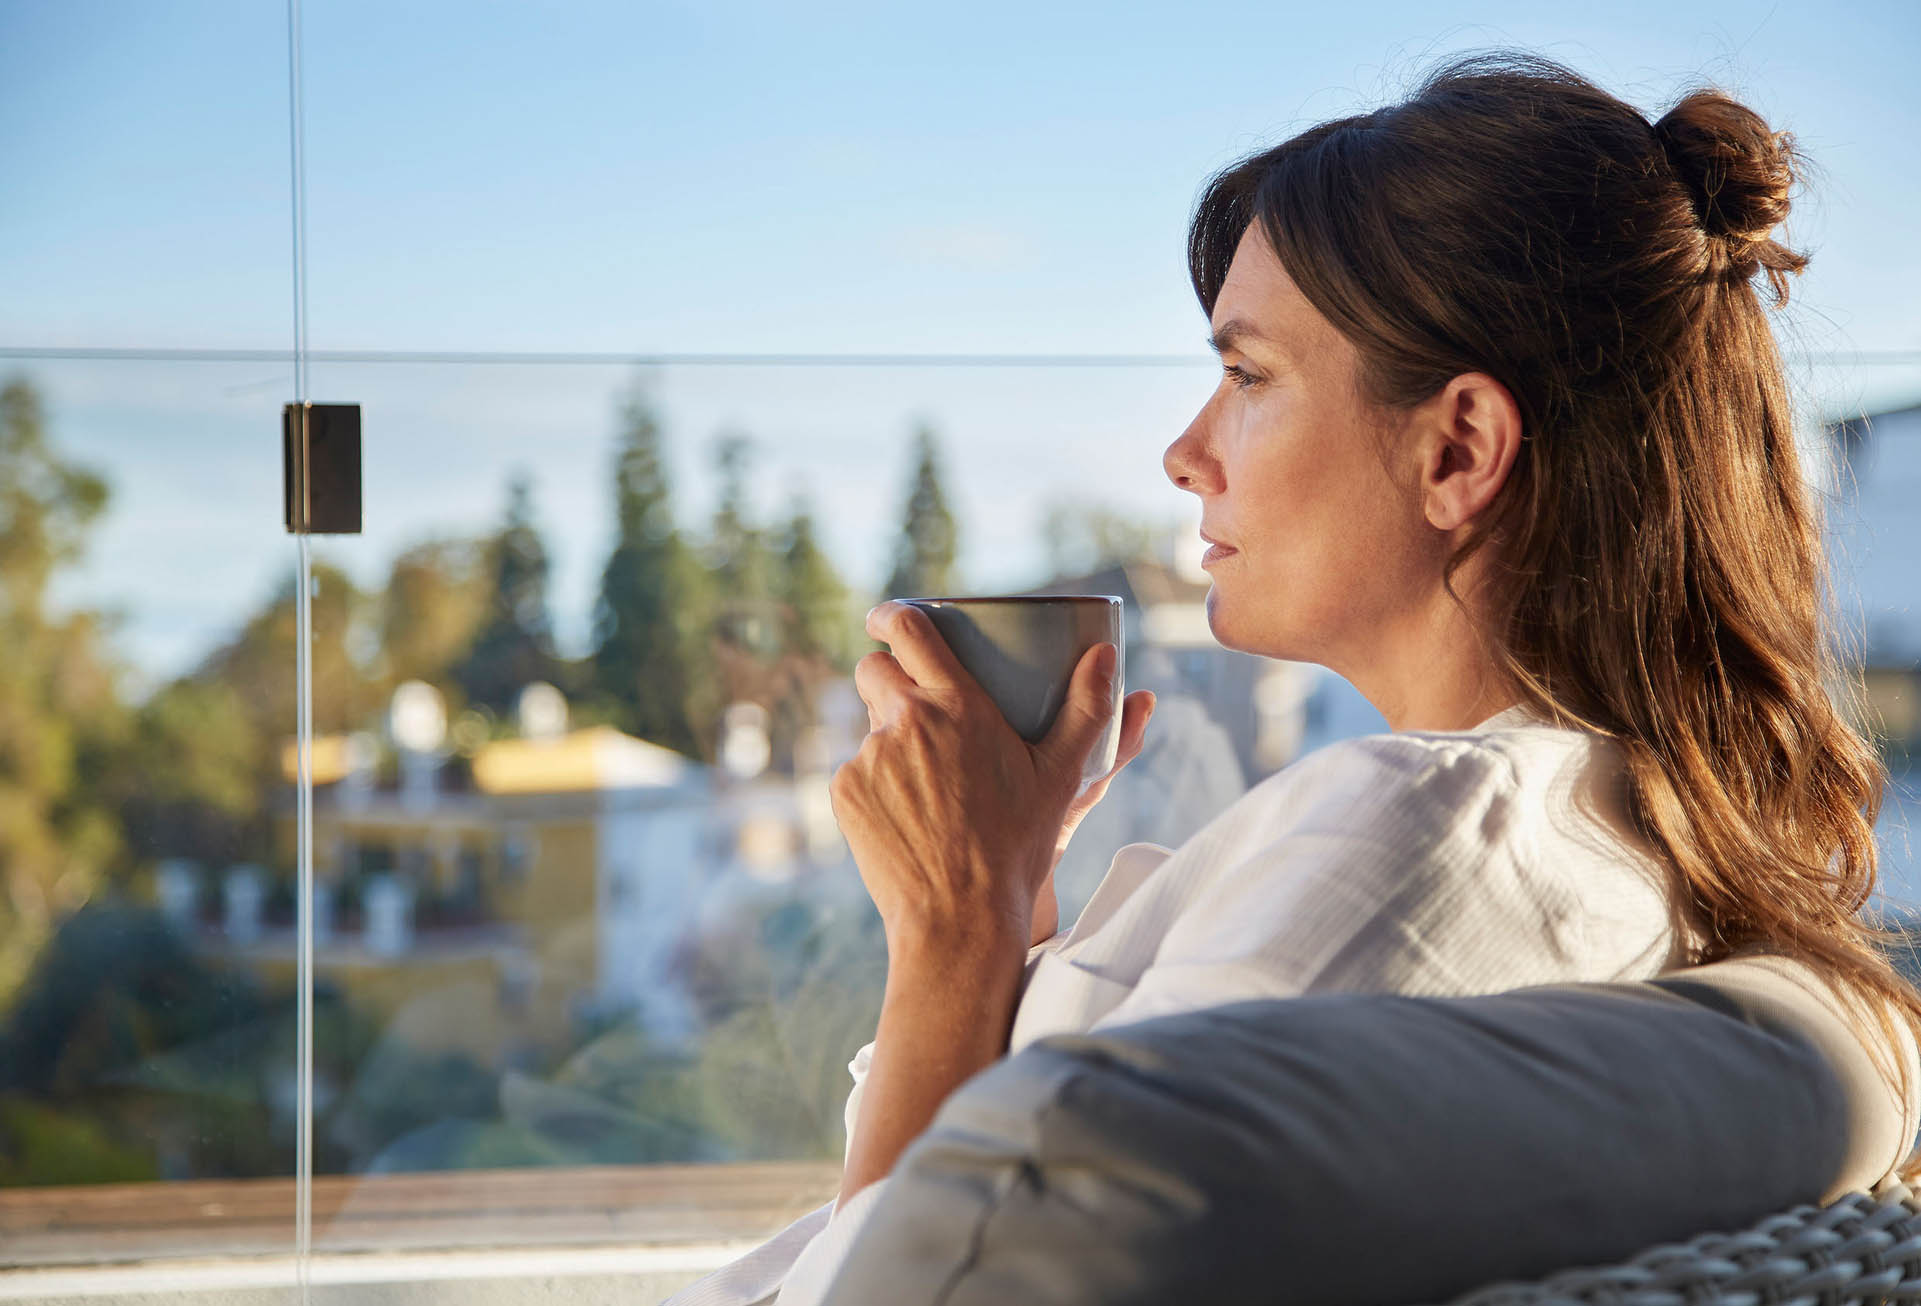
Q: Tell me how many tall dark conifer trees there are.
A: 5